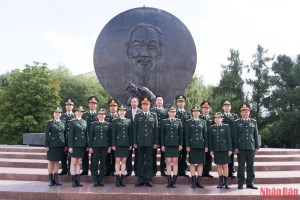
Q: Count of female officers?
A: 7